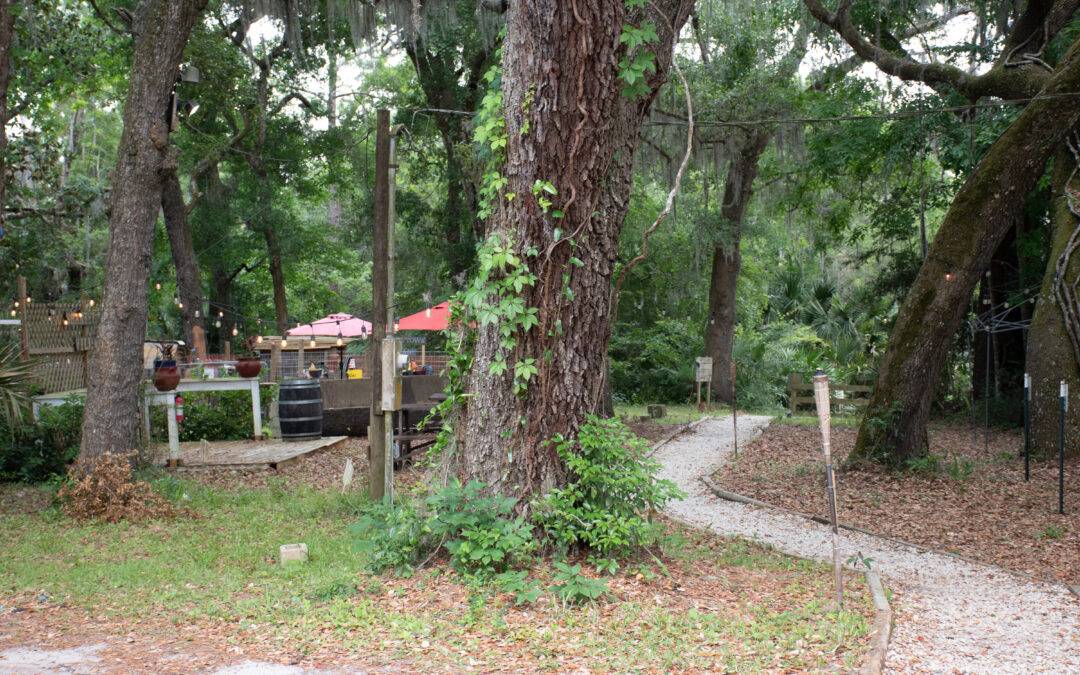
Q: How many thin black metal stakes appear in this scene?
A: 2